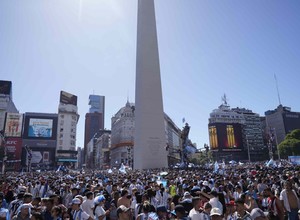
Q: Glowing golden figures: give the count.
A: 2